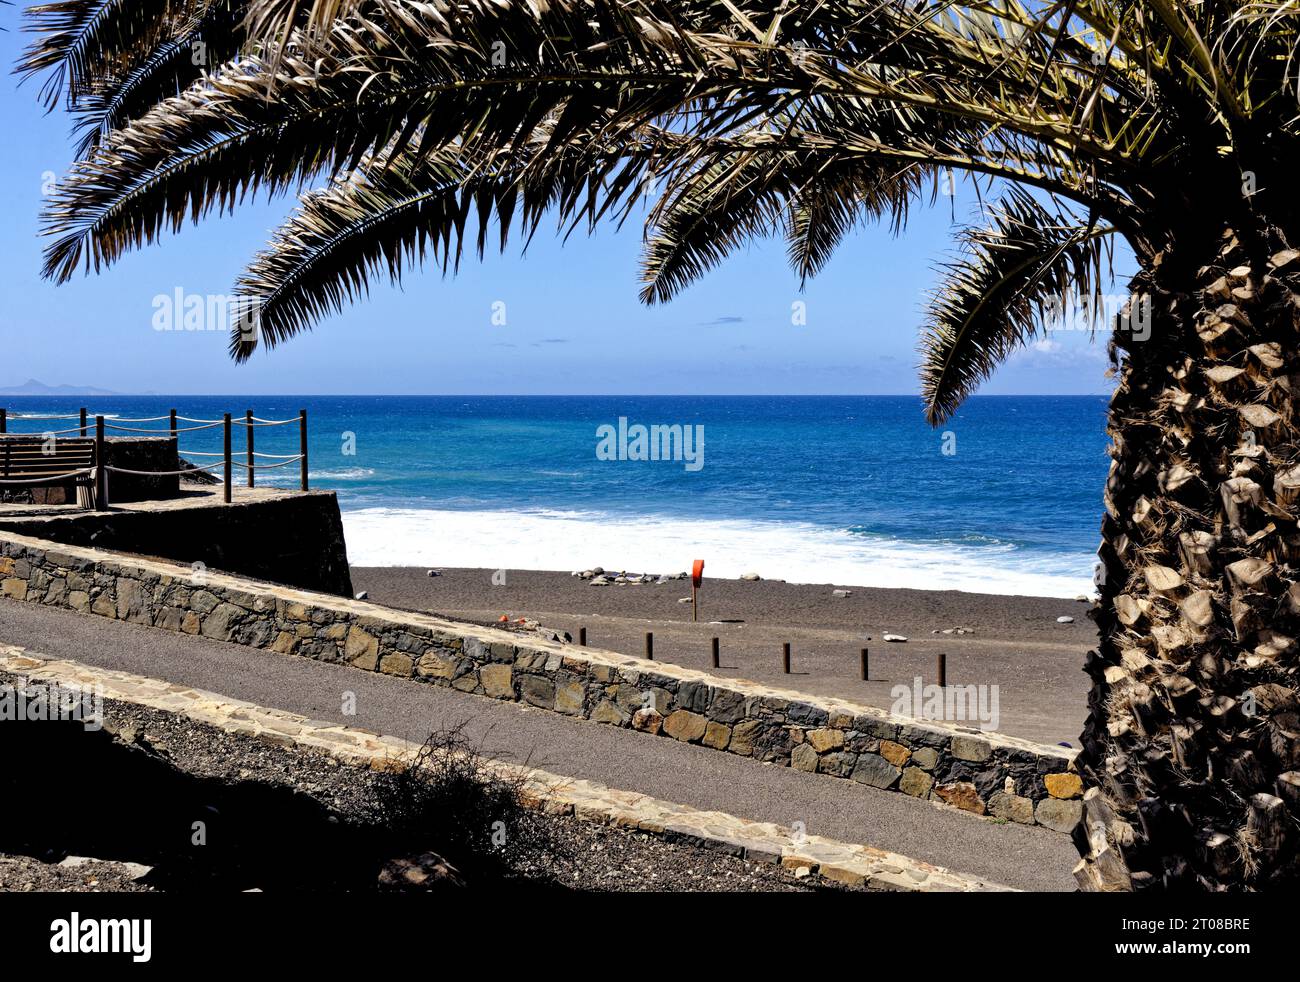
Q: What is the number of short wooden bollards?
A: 6